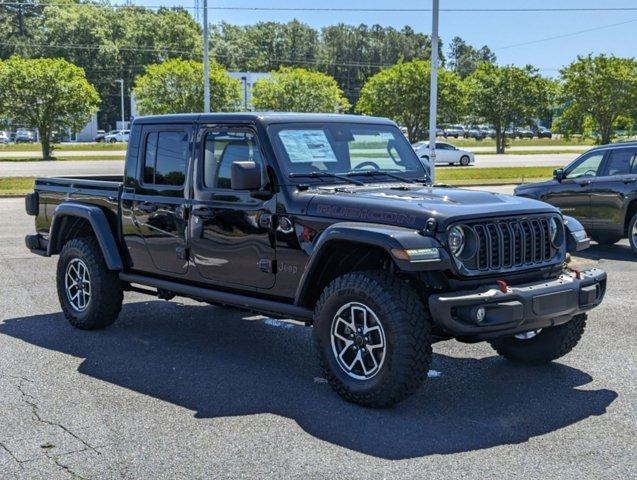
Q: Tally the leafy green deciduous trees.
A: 6